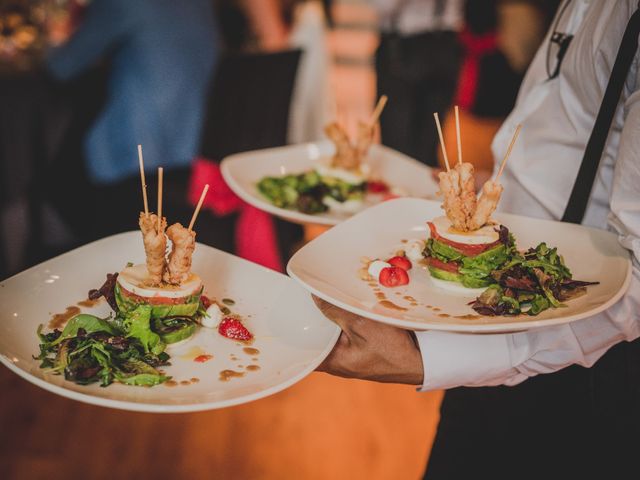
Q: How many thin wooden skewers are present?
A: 7